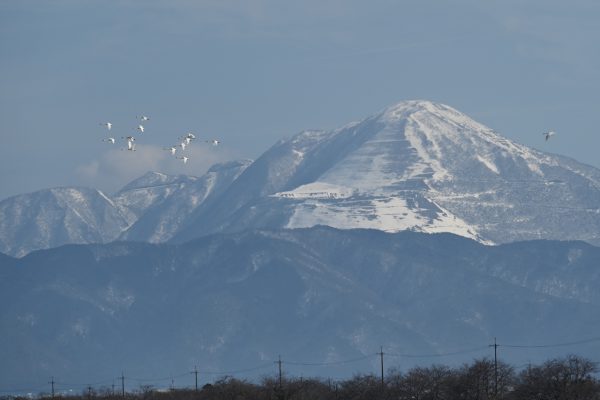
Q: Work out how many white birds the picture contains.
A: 13